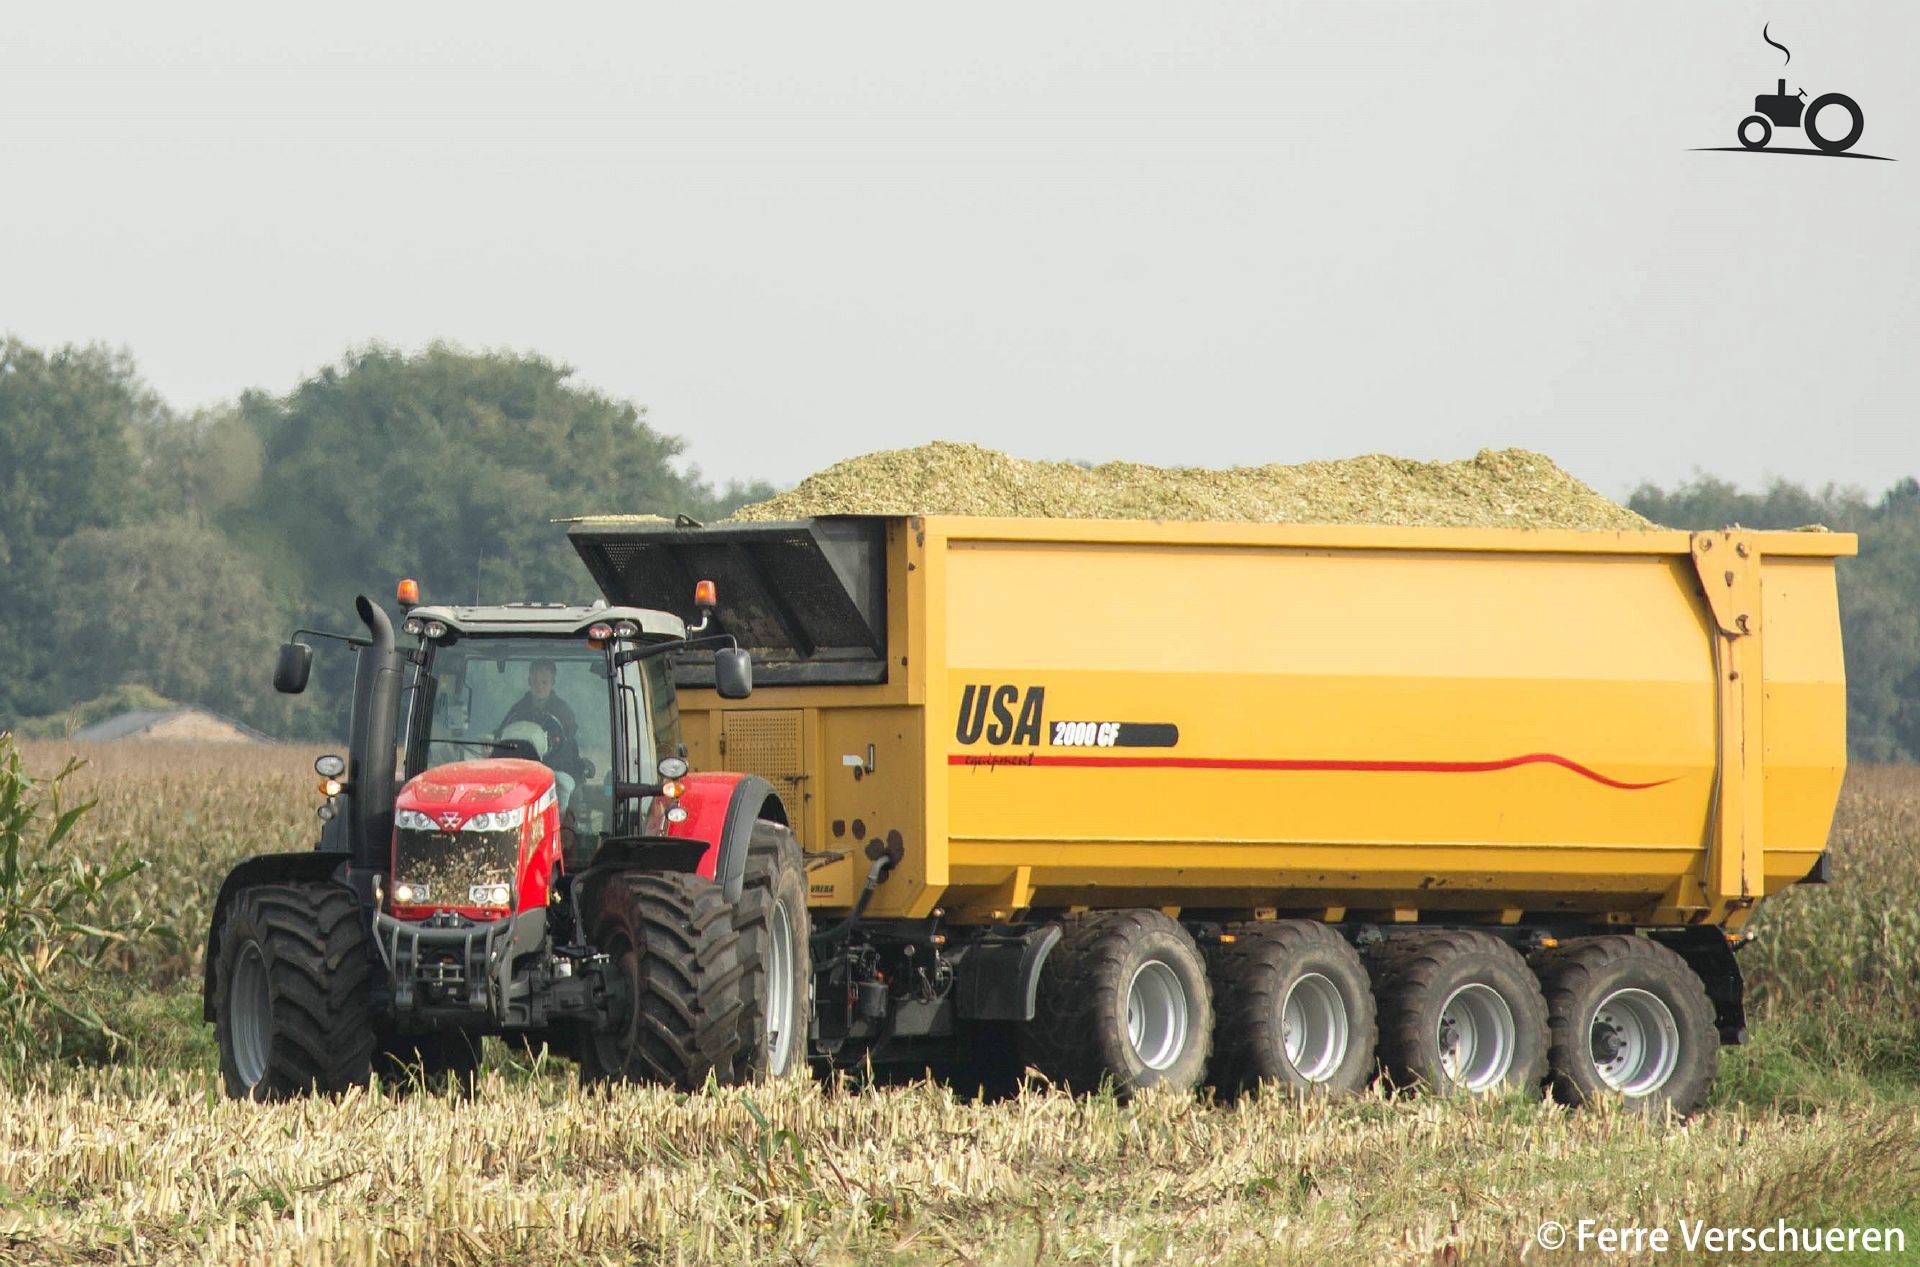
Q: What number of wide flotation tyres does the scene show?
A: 4